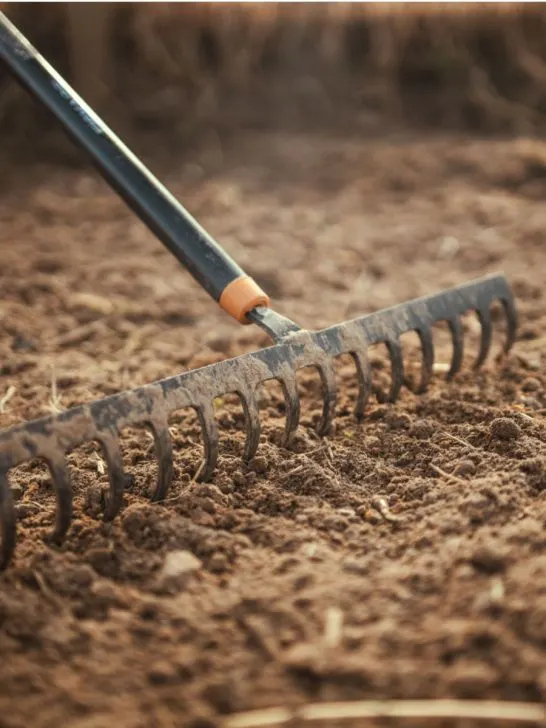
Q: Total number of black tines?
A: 14